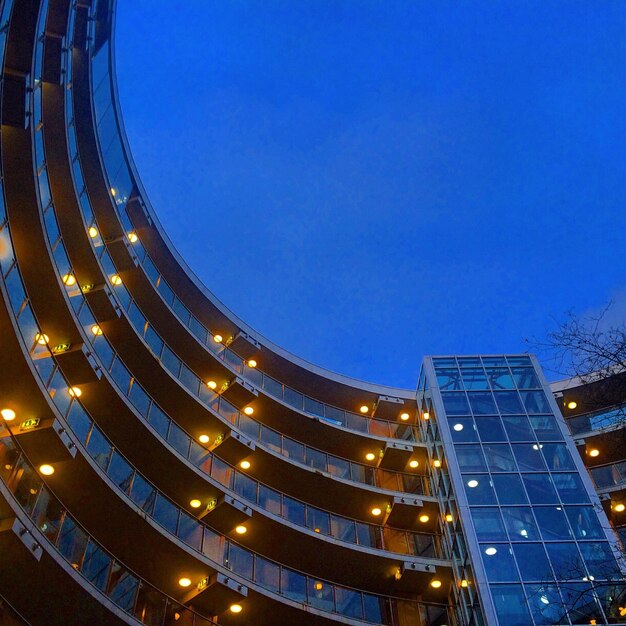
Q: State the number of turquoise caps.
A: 0